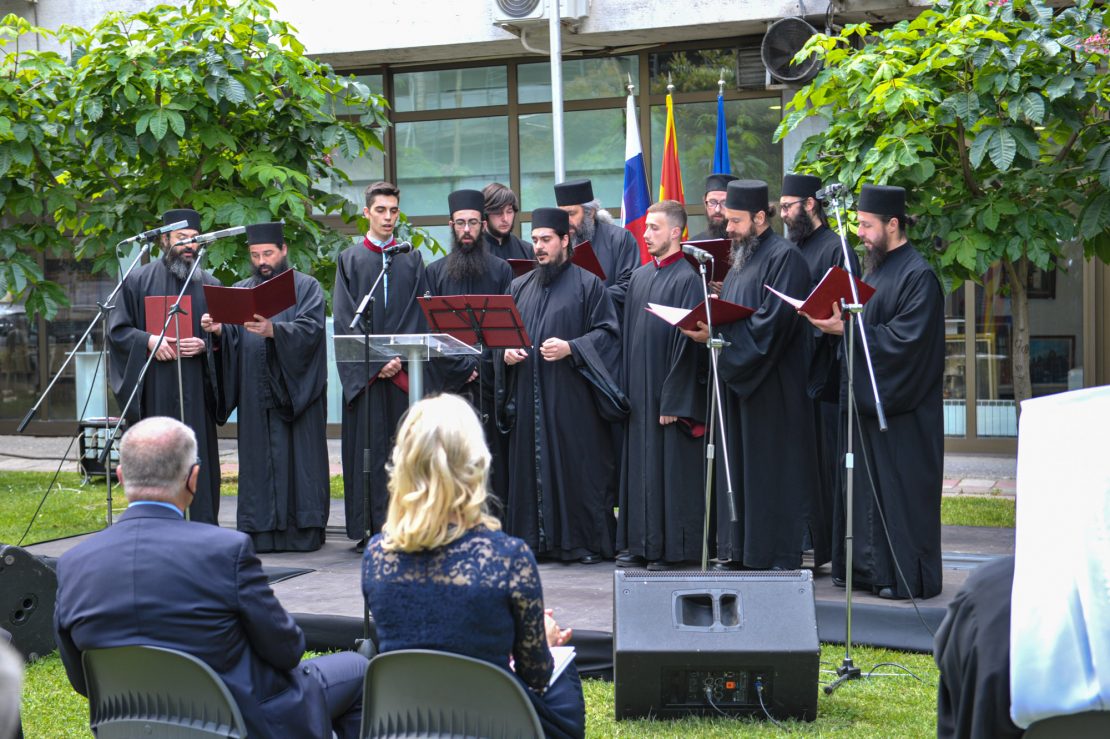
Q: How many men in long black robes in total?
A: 12